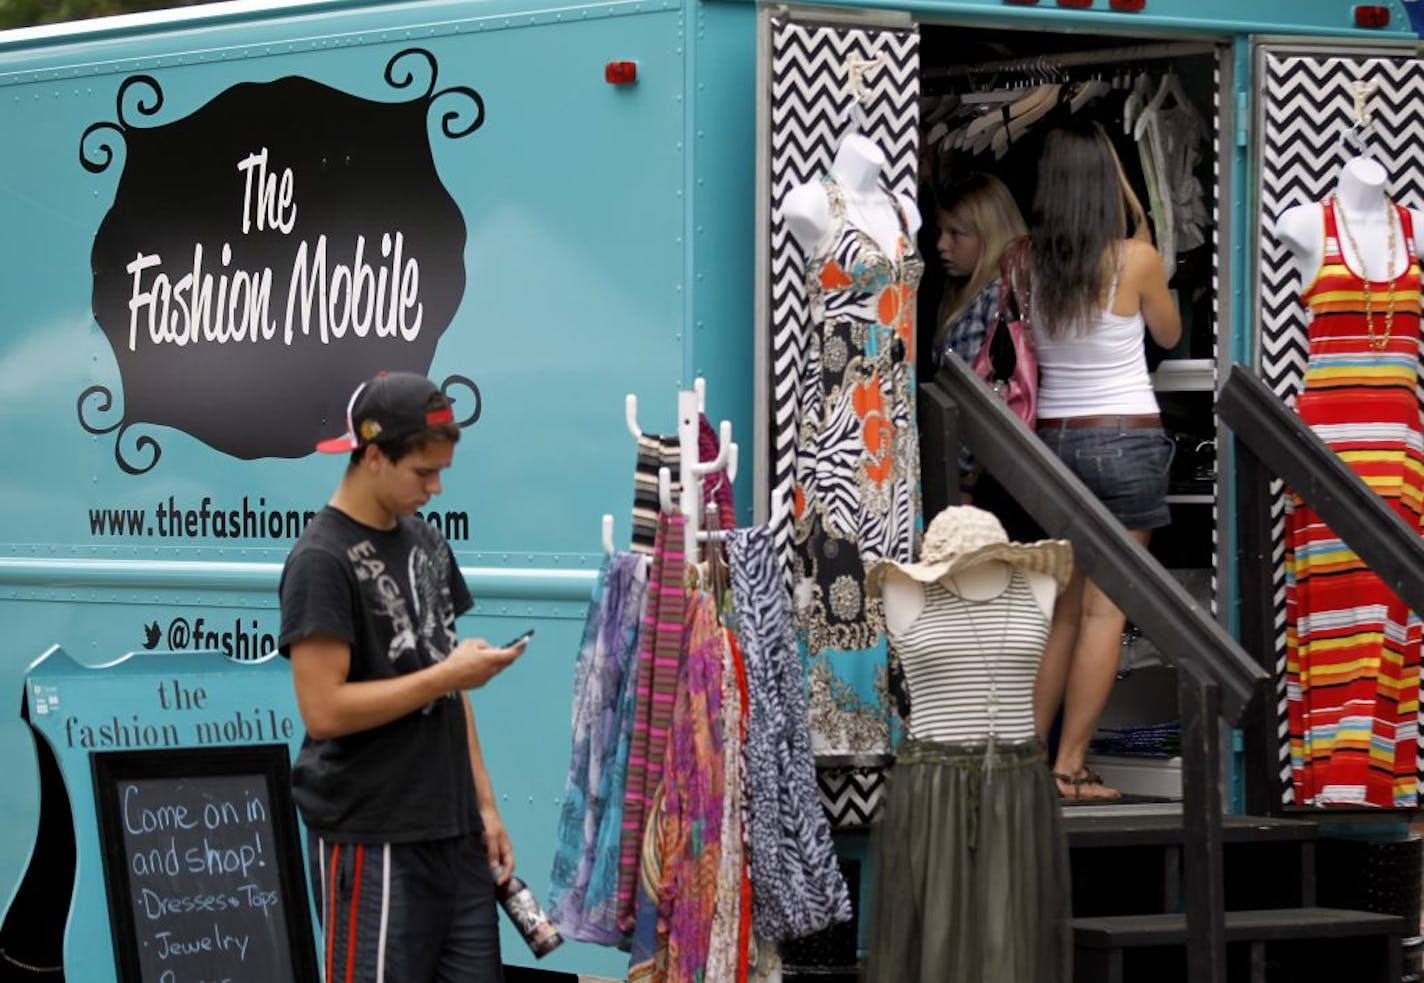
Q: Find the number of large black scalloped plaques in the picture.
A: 1